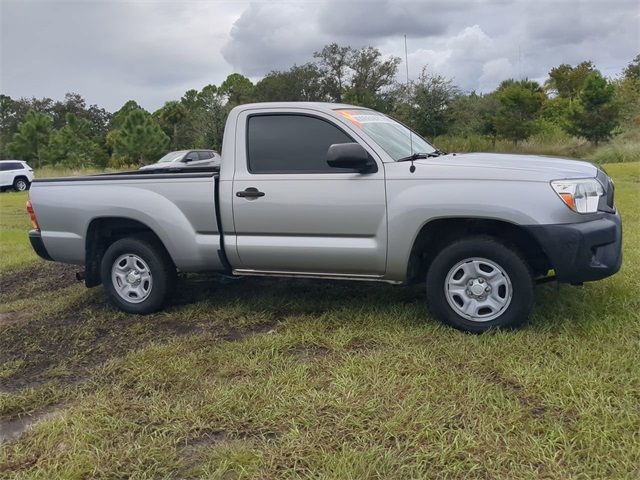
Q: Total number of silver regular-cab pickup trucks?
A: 1